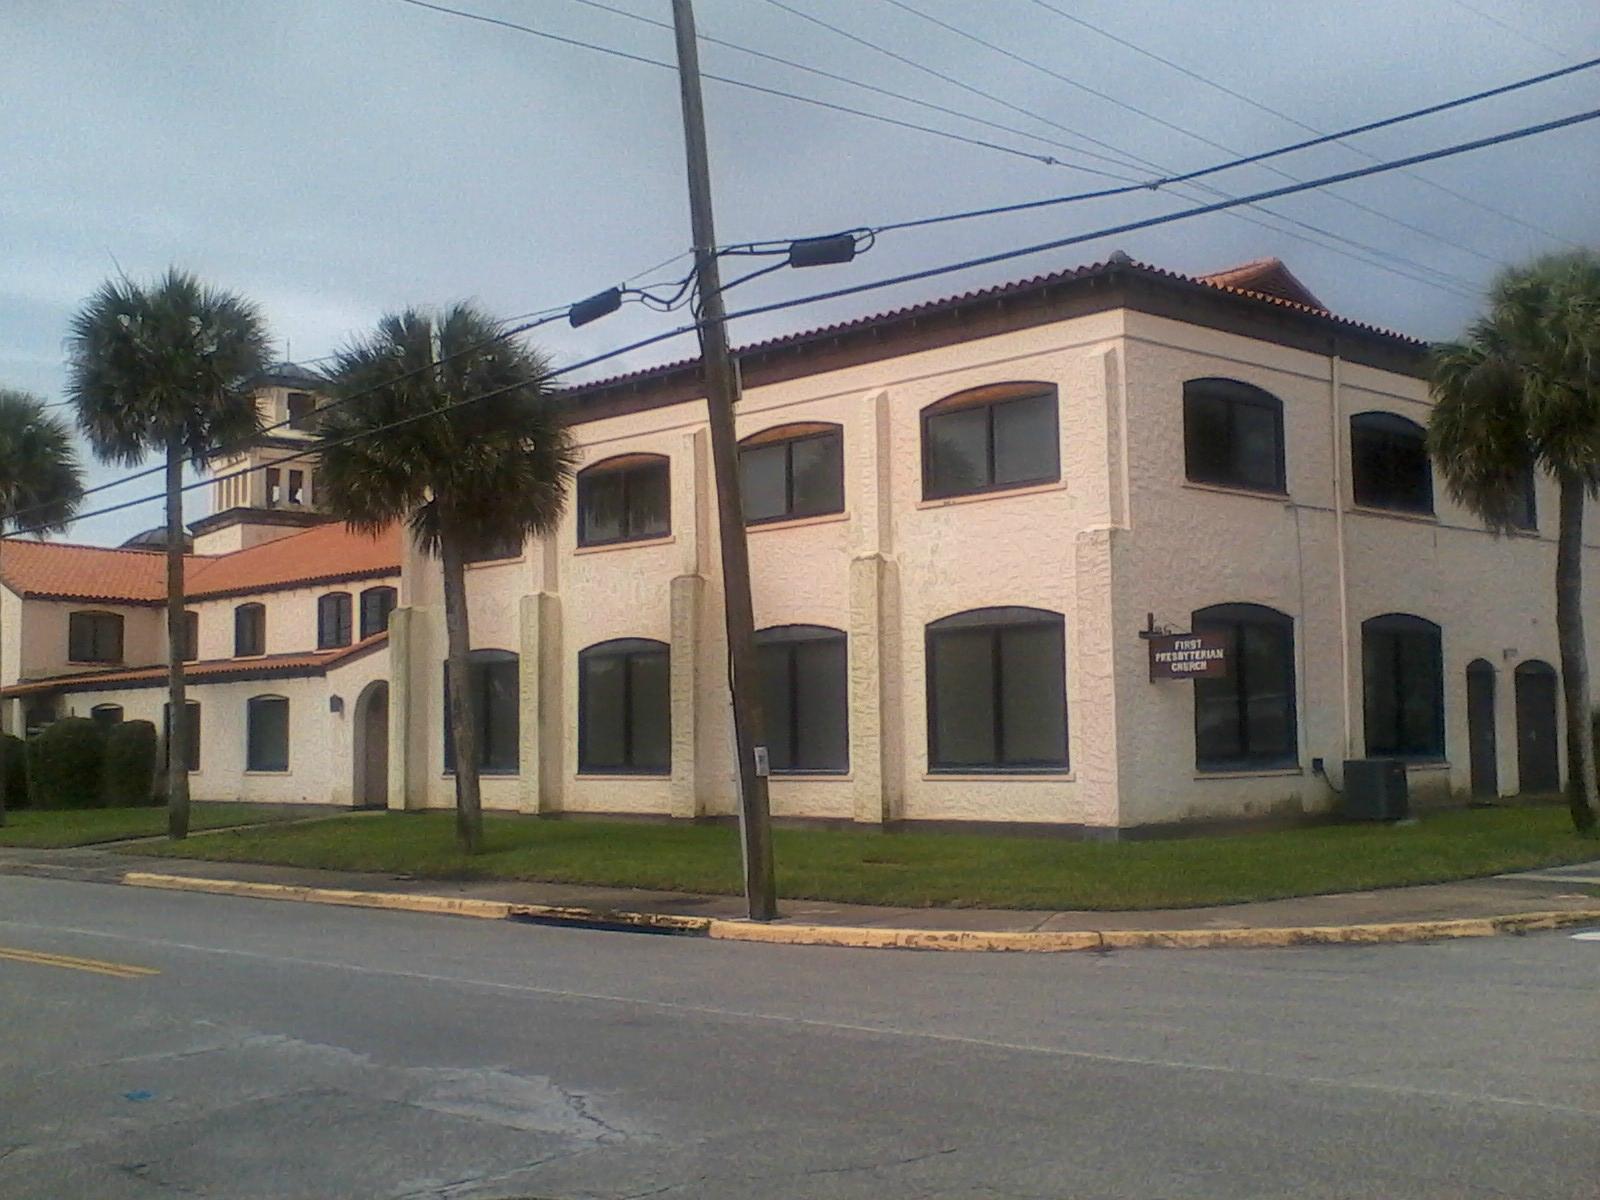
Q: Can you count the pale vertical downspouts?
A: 1